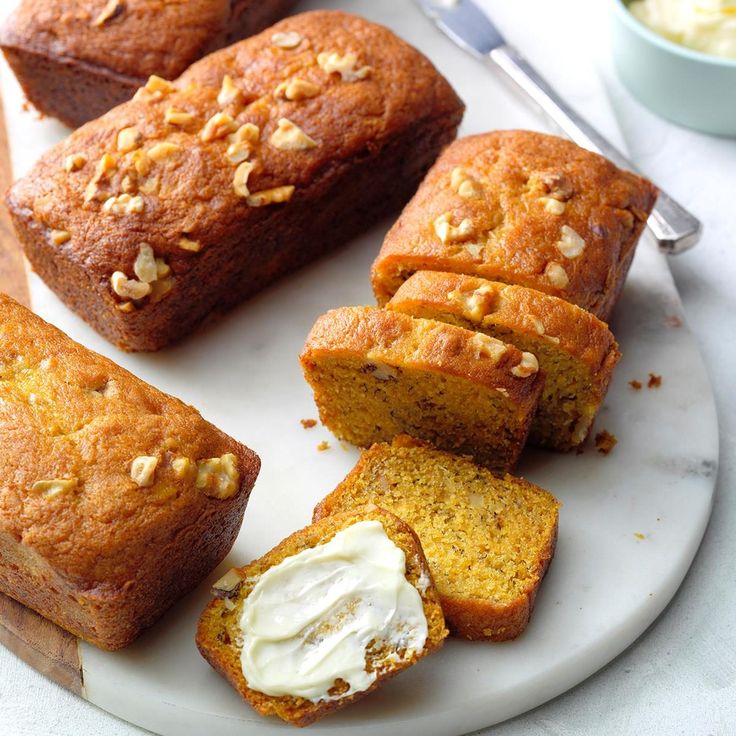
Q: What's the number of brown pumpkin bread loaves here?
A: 4